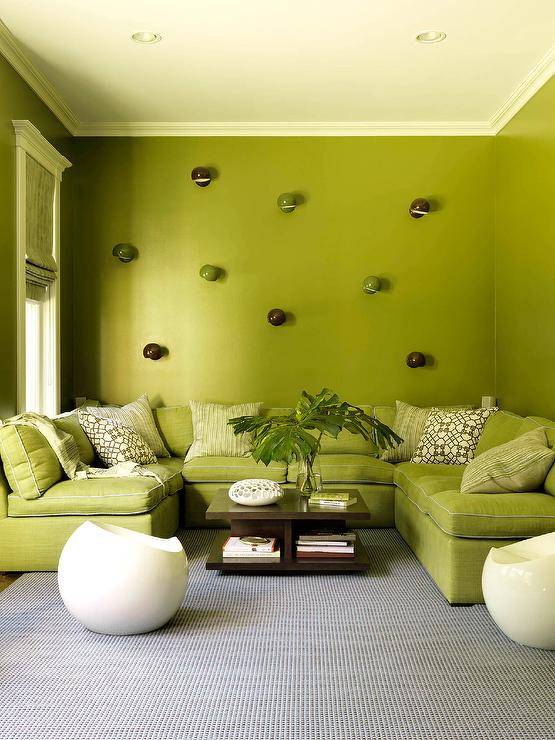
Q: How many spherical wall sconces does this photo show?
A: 9